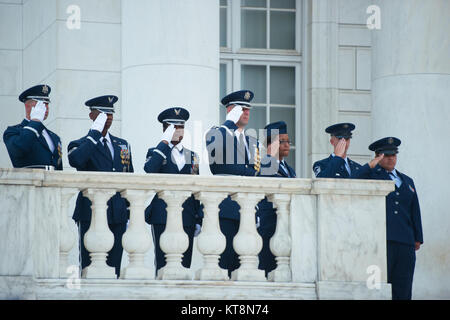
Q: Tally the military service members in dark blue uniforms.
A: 7